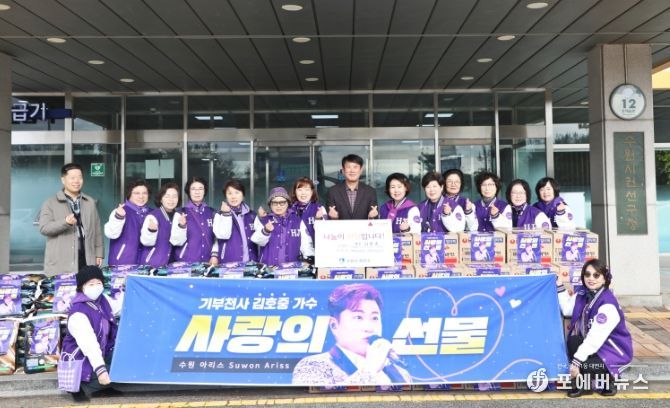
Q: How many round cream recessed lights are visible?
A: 12